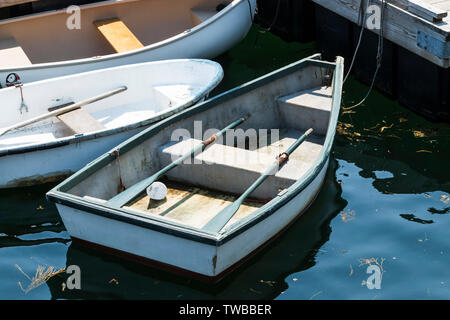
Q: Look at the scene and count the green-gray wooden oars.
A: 2